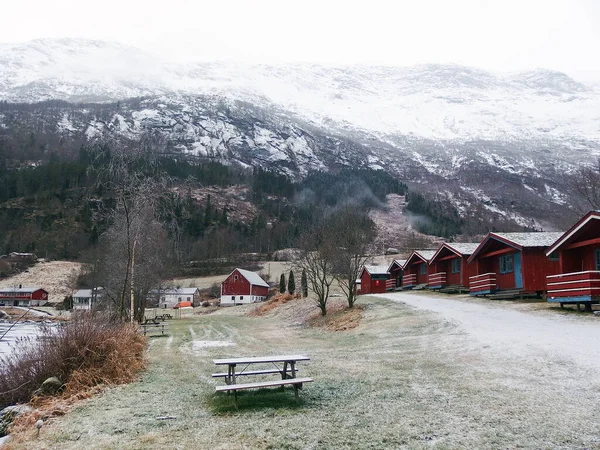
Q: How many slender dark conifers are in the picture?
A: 3